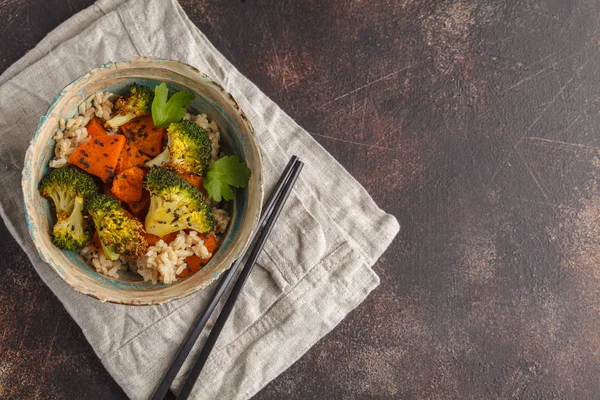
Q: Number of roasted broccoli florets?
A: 6